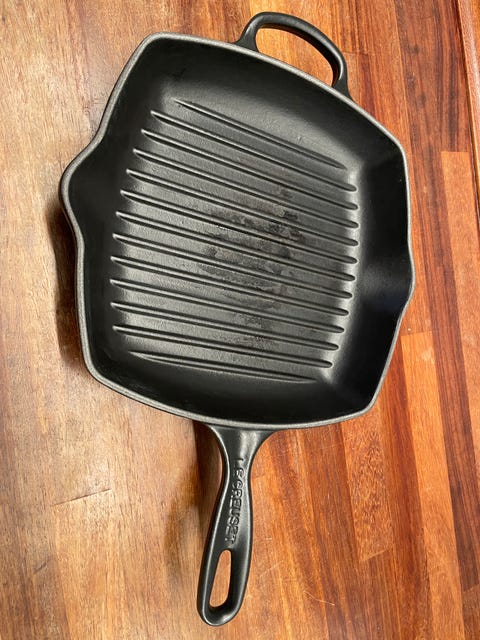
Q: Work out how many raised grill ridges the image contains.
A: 13